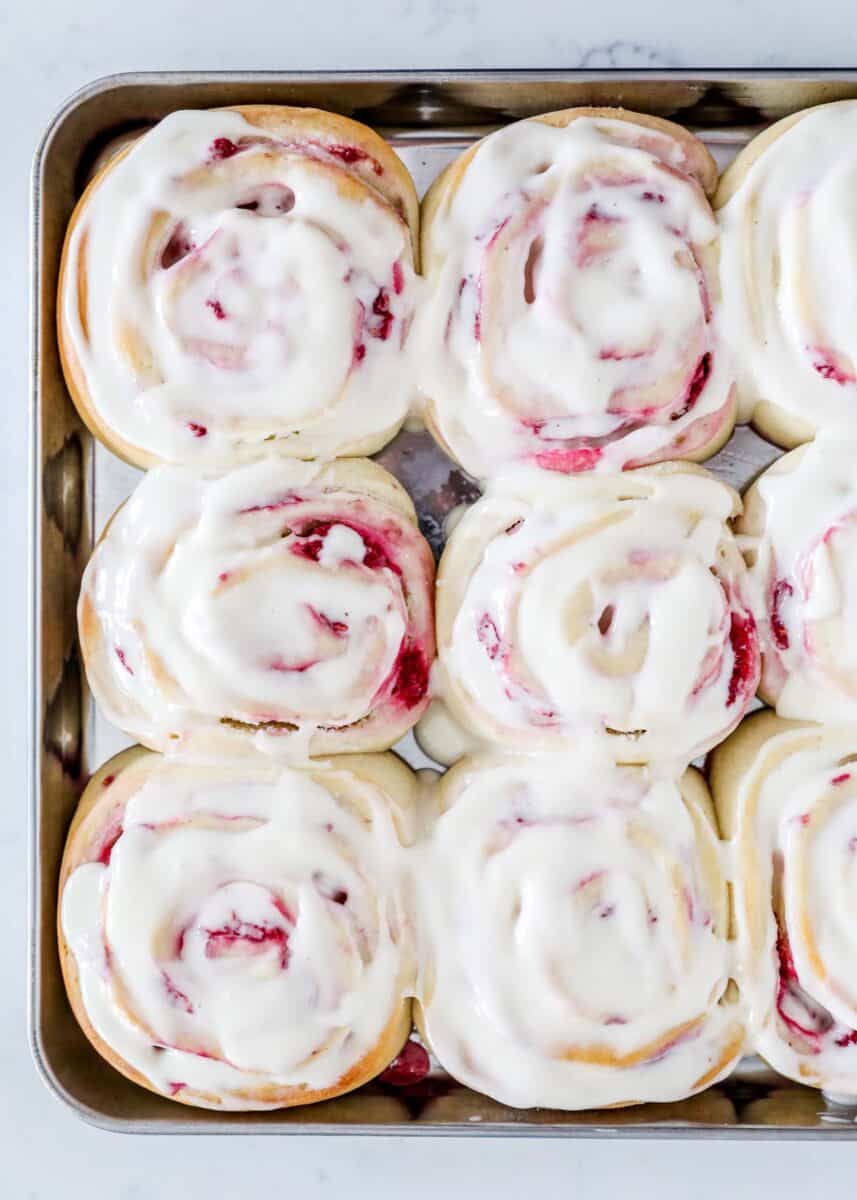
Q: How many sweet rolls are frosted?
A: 9